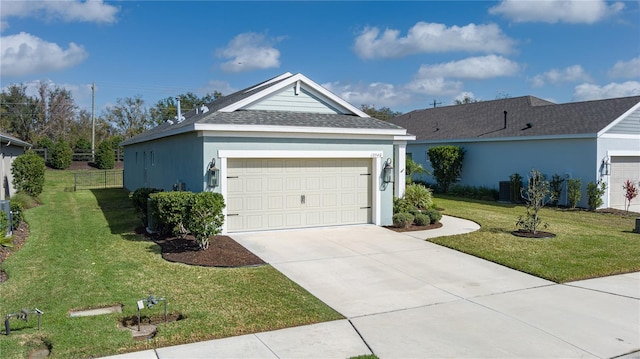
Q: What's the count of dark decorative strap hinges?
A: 4